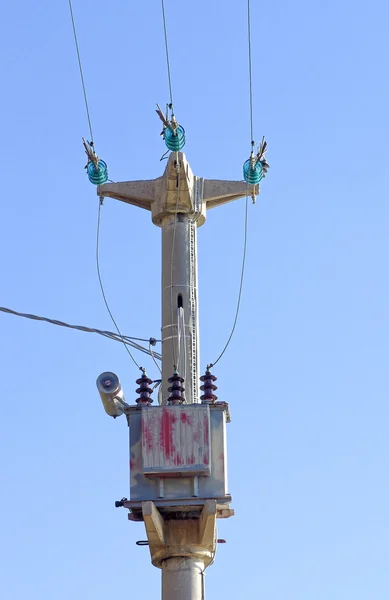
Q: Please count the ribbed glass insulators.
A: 3